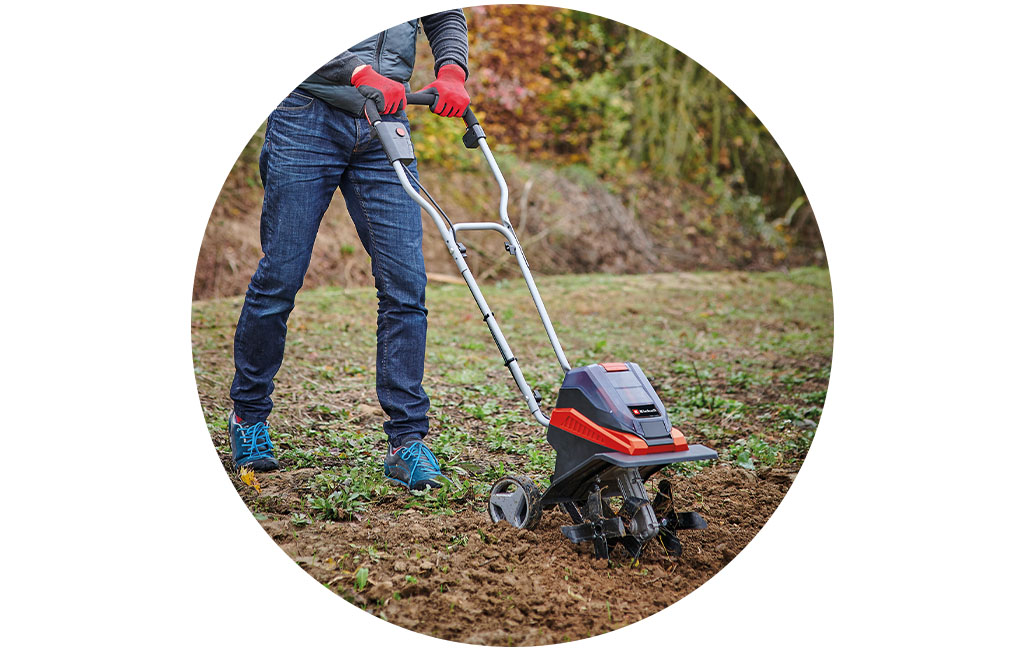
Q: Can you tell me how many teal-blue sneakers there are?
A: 2